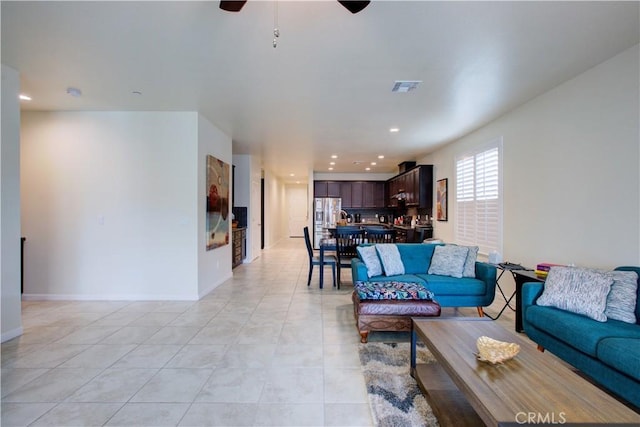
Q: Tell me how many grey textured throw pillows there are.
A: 6